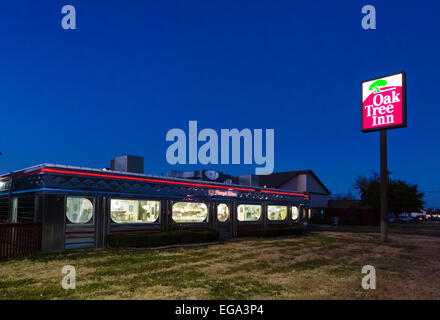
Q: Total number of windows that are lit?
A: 7